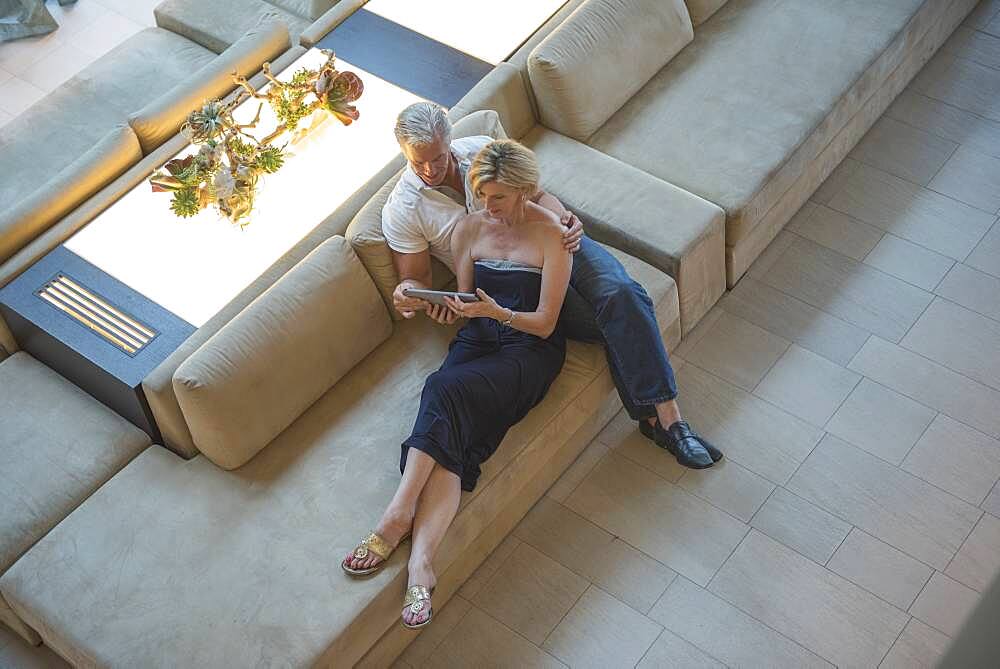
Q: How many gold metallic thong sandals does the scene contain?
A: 2